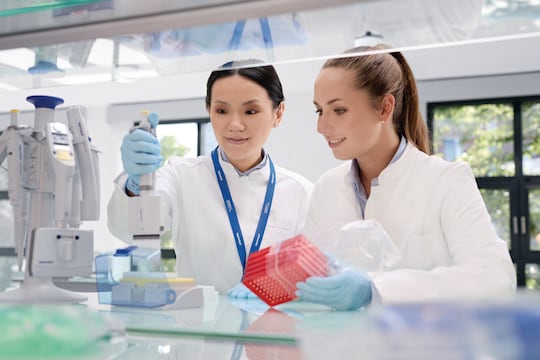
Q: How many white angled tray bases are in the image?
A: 1